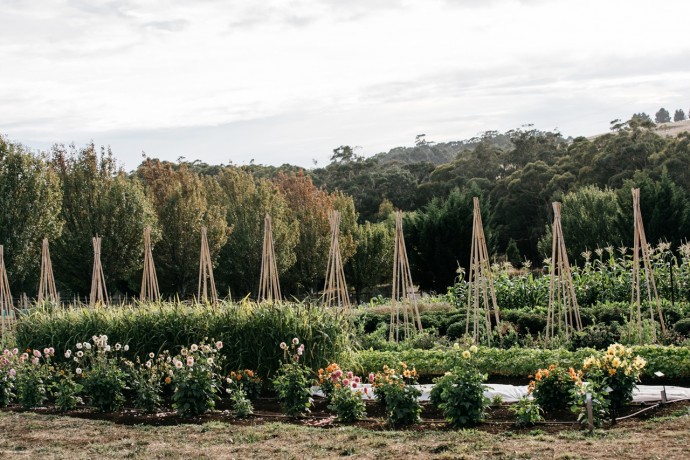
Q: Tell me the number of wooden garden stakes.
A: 11